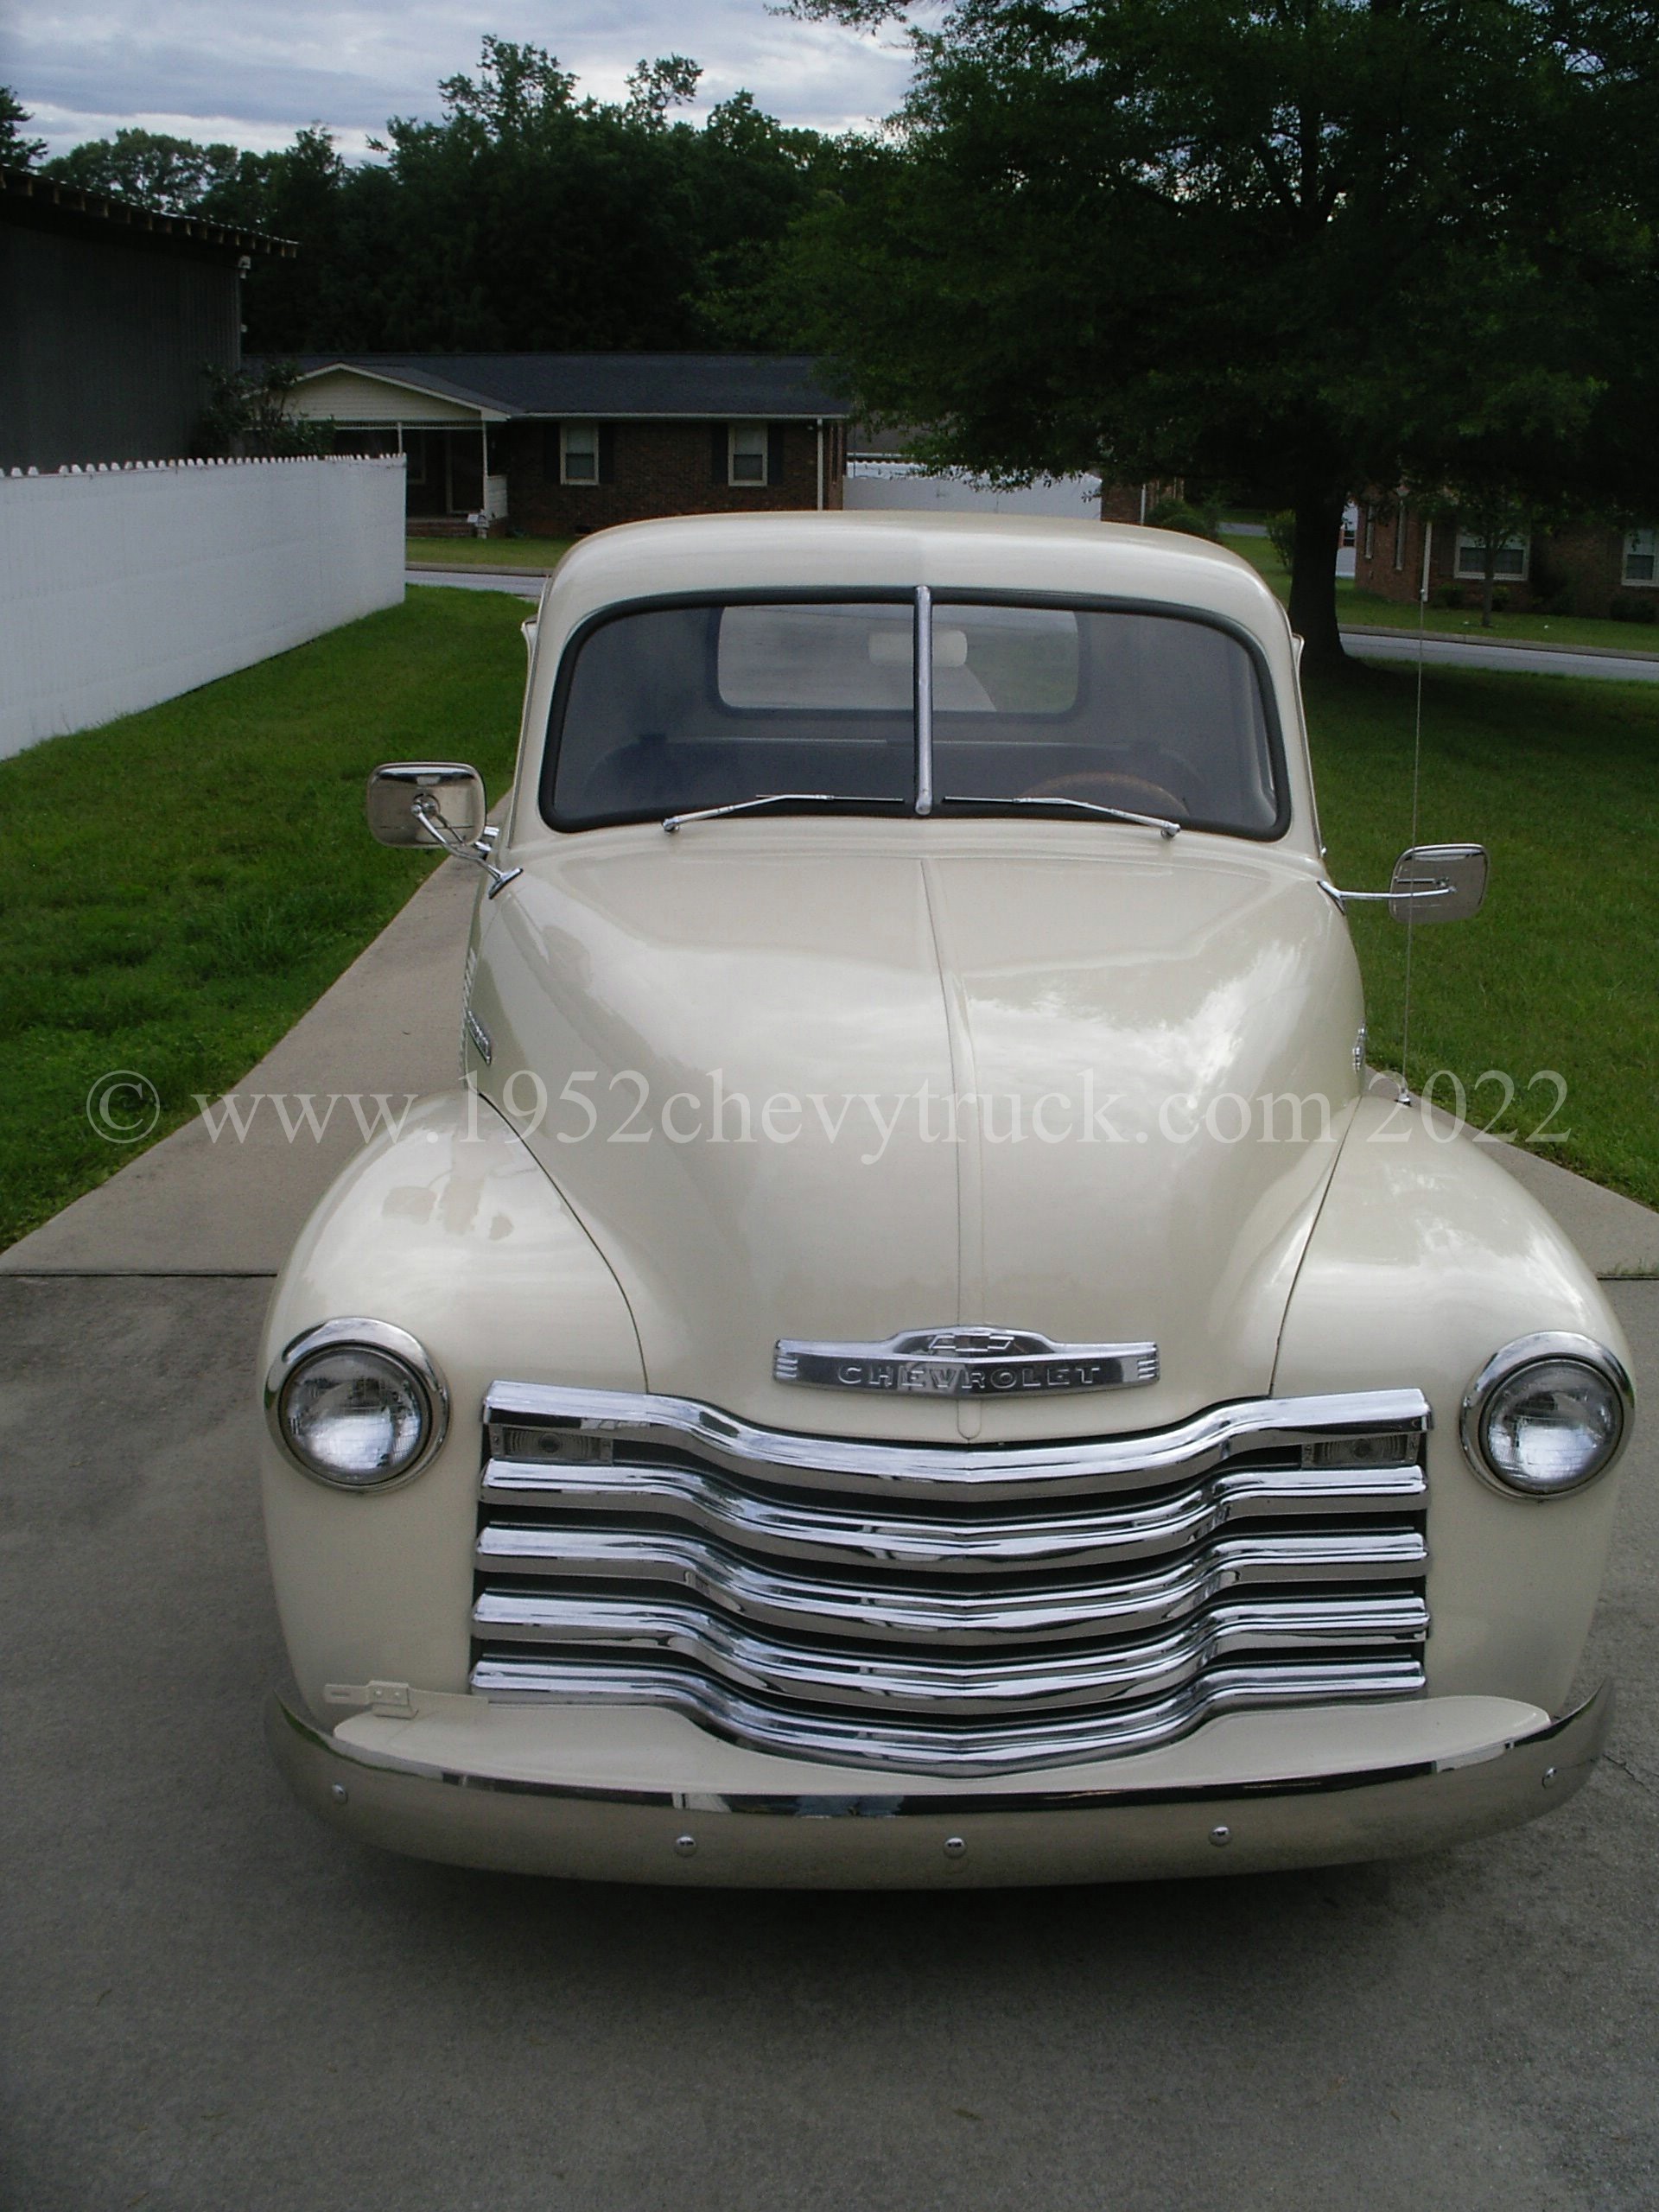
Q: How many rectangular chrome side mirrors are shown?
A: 2